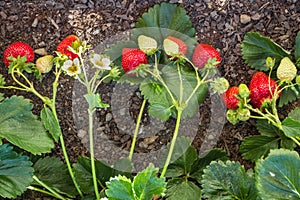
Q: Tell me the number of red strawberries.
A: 7